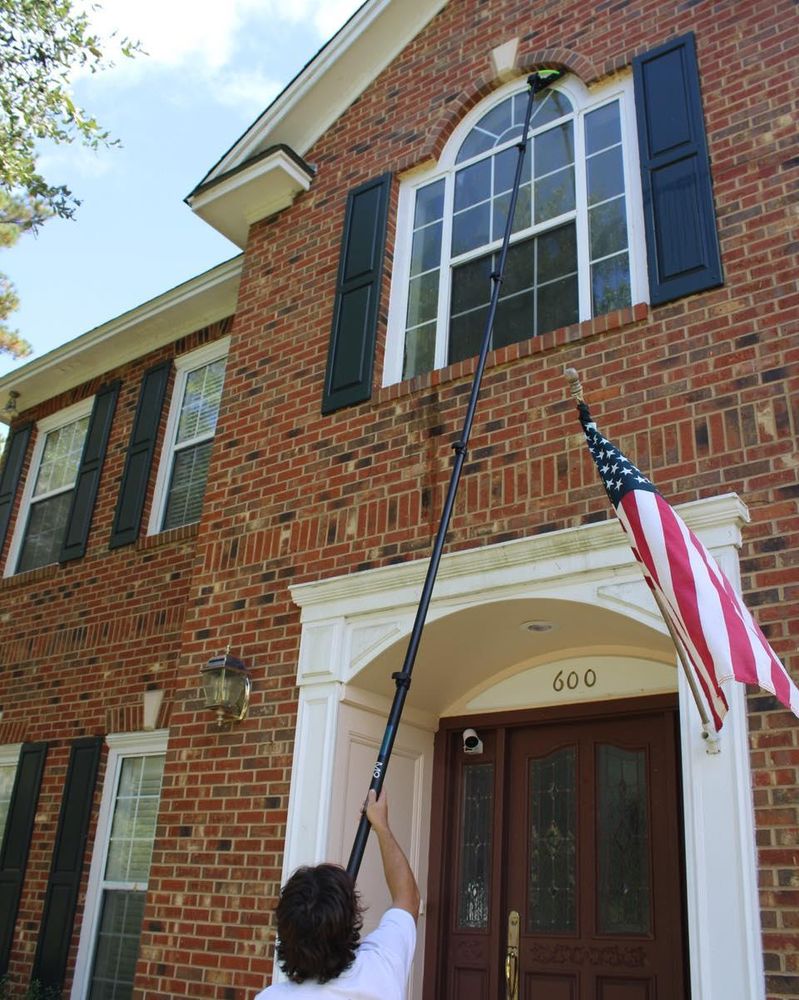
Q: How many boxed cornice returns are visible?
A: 1